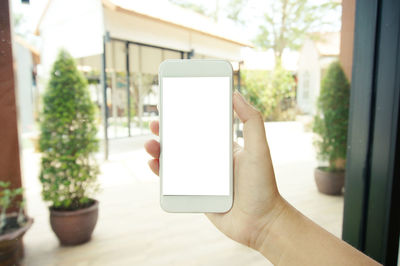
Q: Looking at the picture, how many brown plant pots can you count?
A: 3